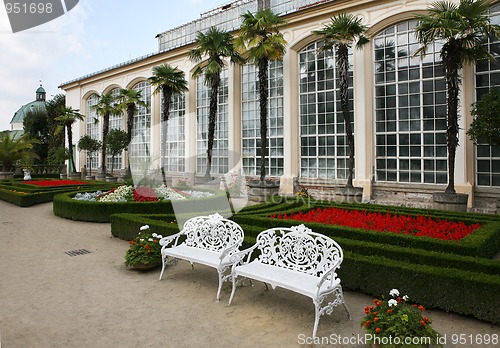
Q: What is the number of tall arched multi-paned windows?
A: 9